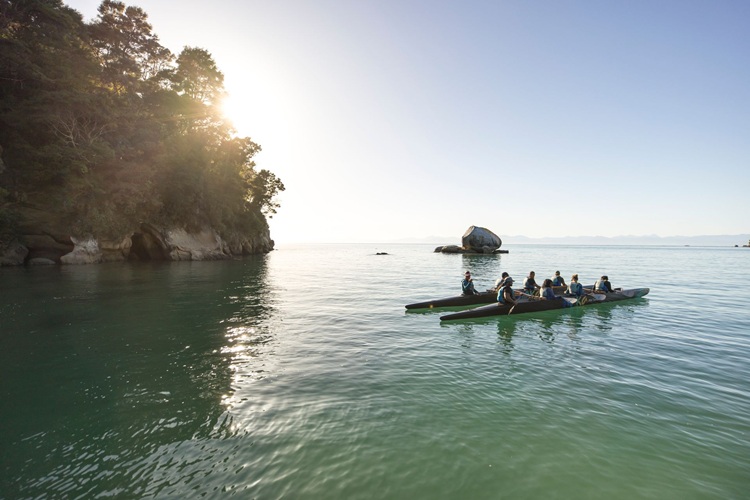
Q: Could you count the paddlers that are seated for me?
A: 8